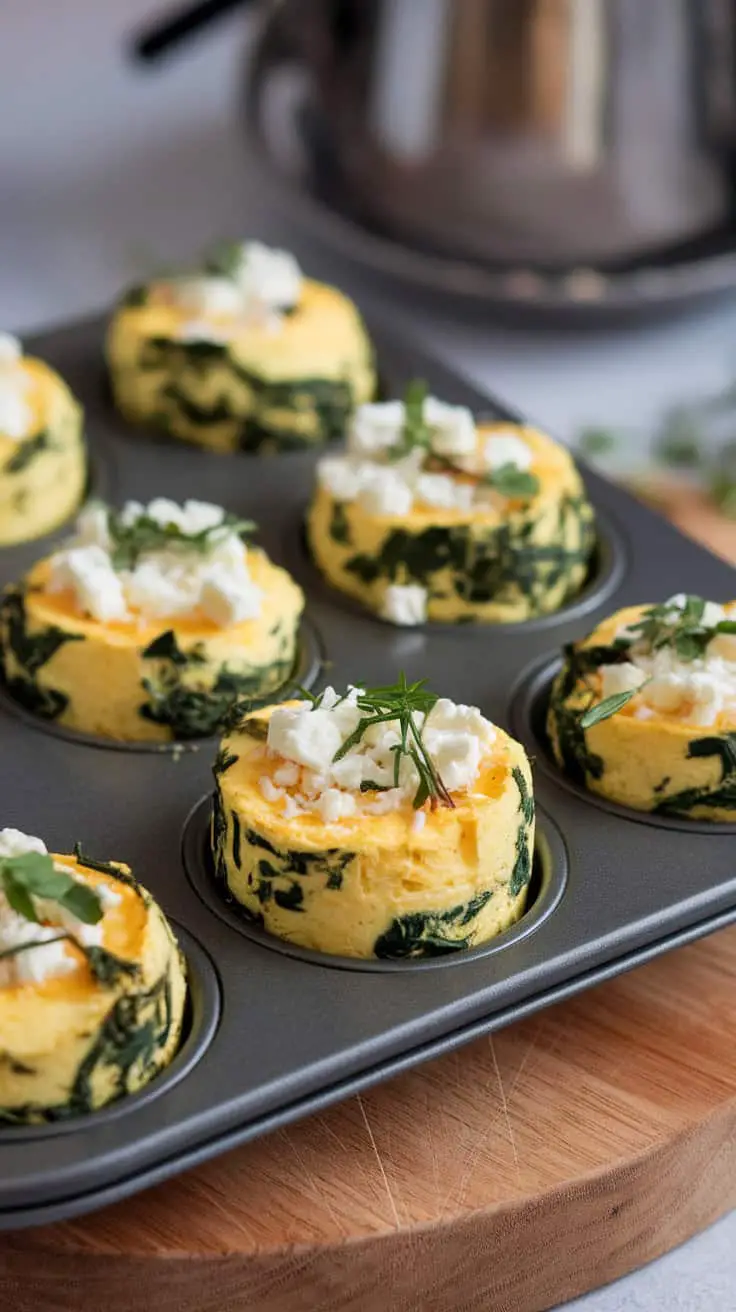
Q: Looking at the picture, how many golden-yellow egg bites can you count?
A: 7